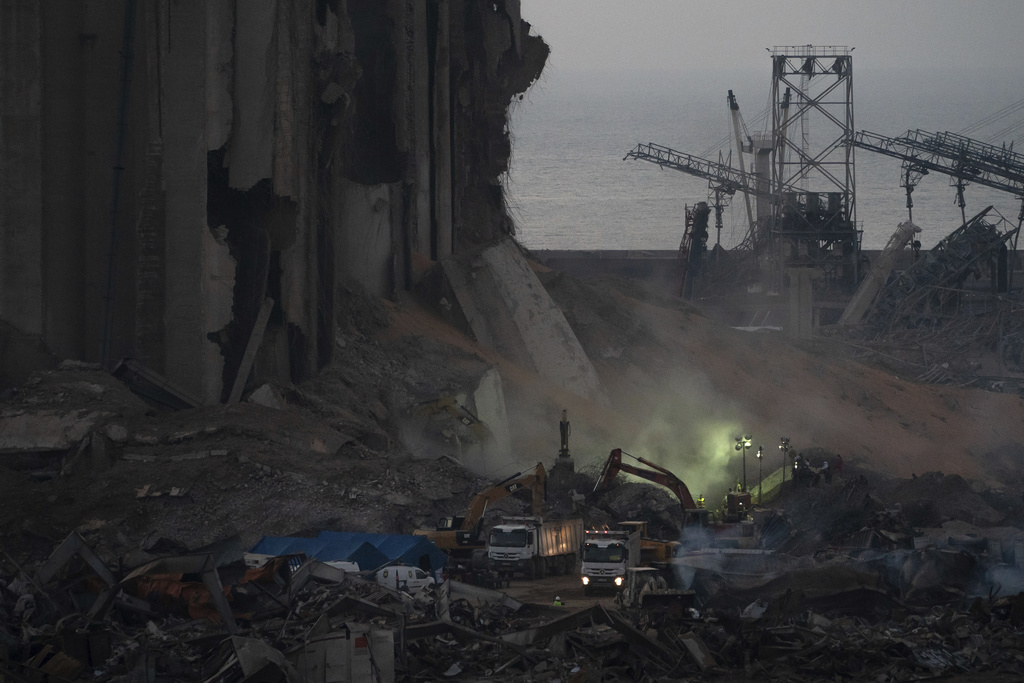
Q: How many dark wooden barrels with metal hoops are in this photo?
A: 0